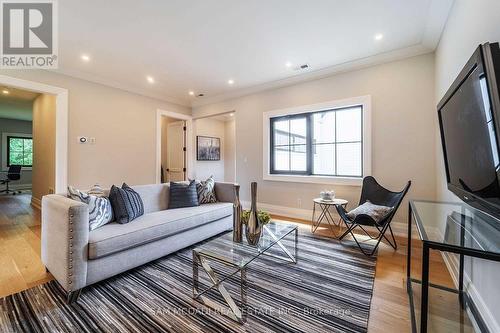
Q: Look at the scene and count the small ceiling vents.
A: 2